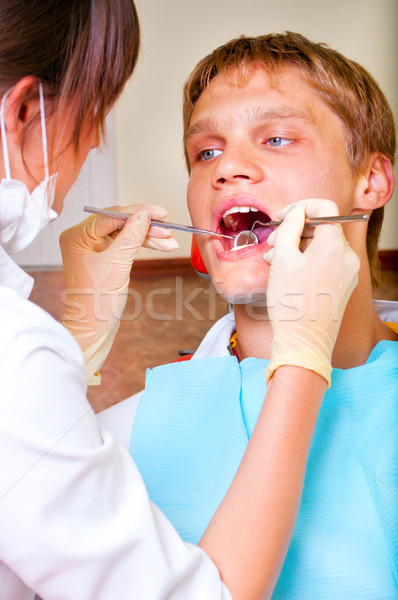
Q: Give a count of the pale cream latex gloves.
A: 2